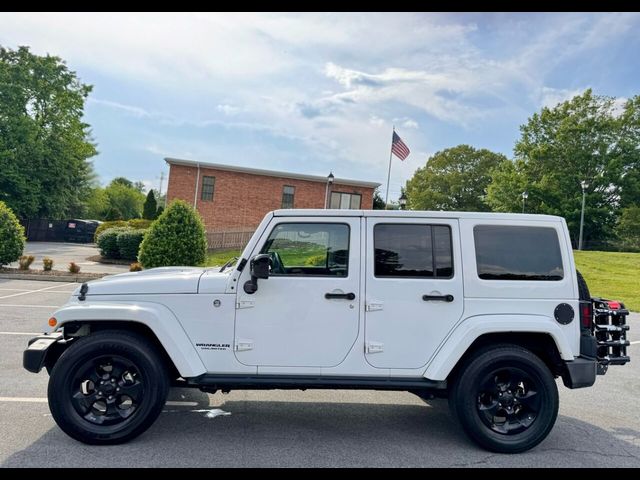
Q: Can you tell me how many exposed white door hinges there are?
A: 4